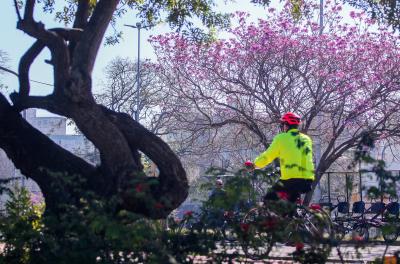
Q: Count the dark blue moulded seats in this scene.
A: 4